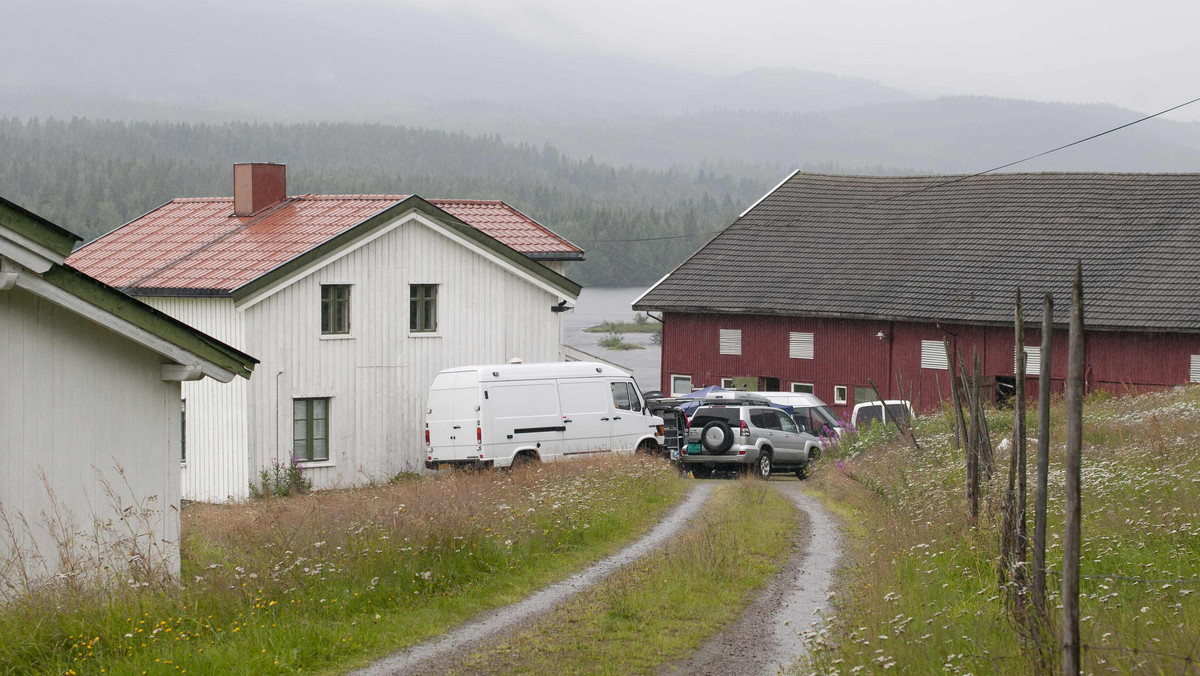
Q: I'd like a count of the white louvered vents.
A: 5